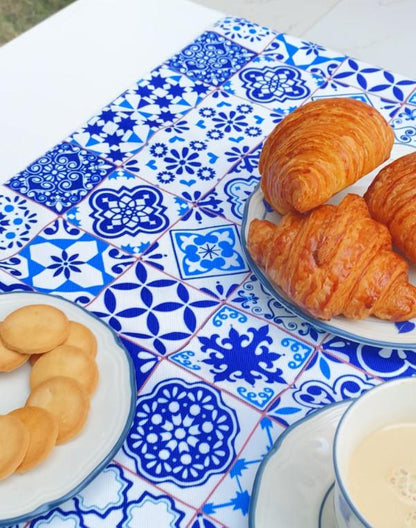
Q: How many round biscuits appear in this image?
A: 7